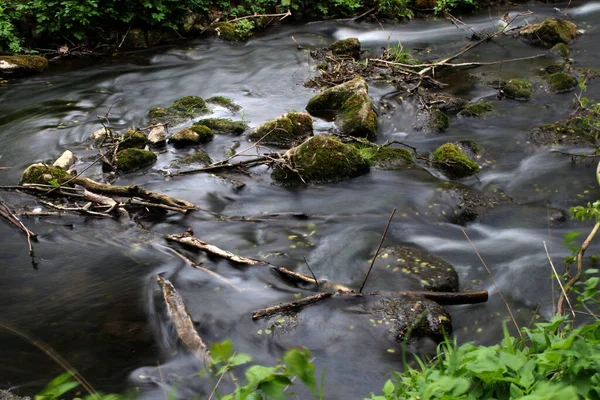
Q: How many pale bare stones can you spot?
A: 3